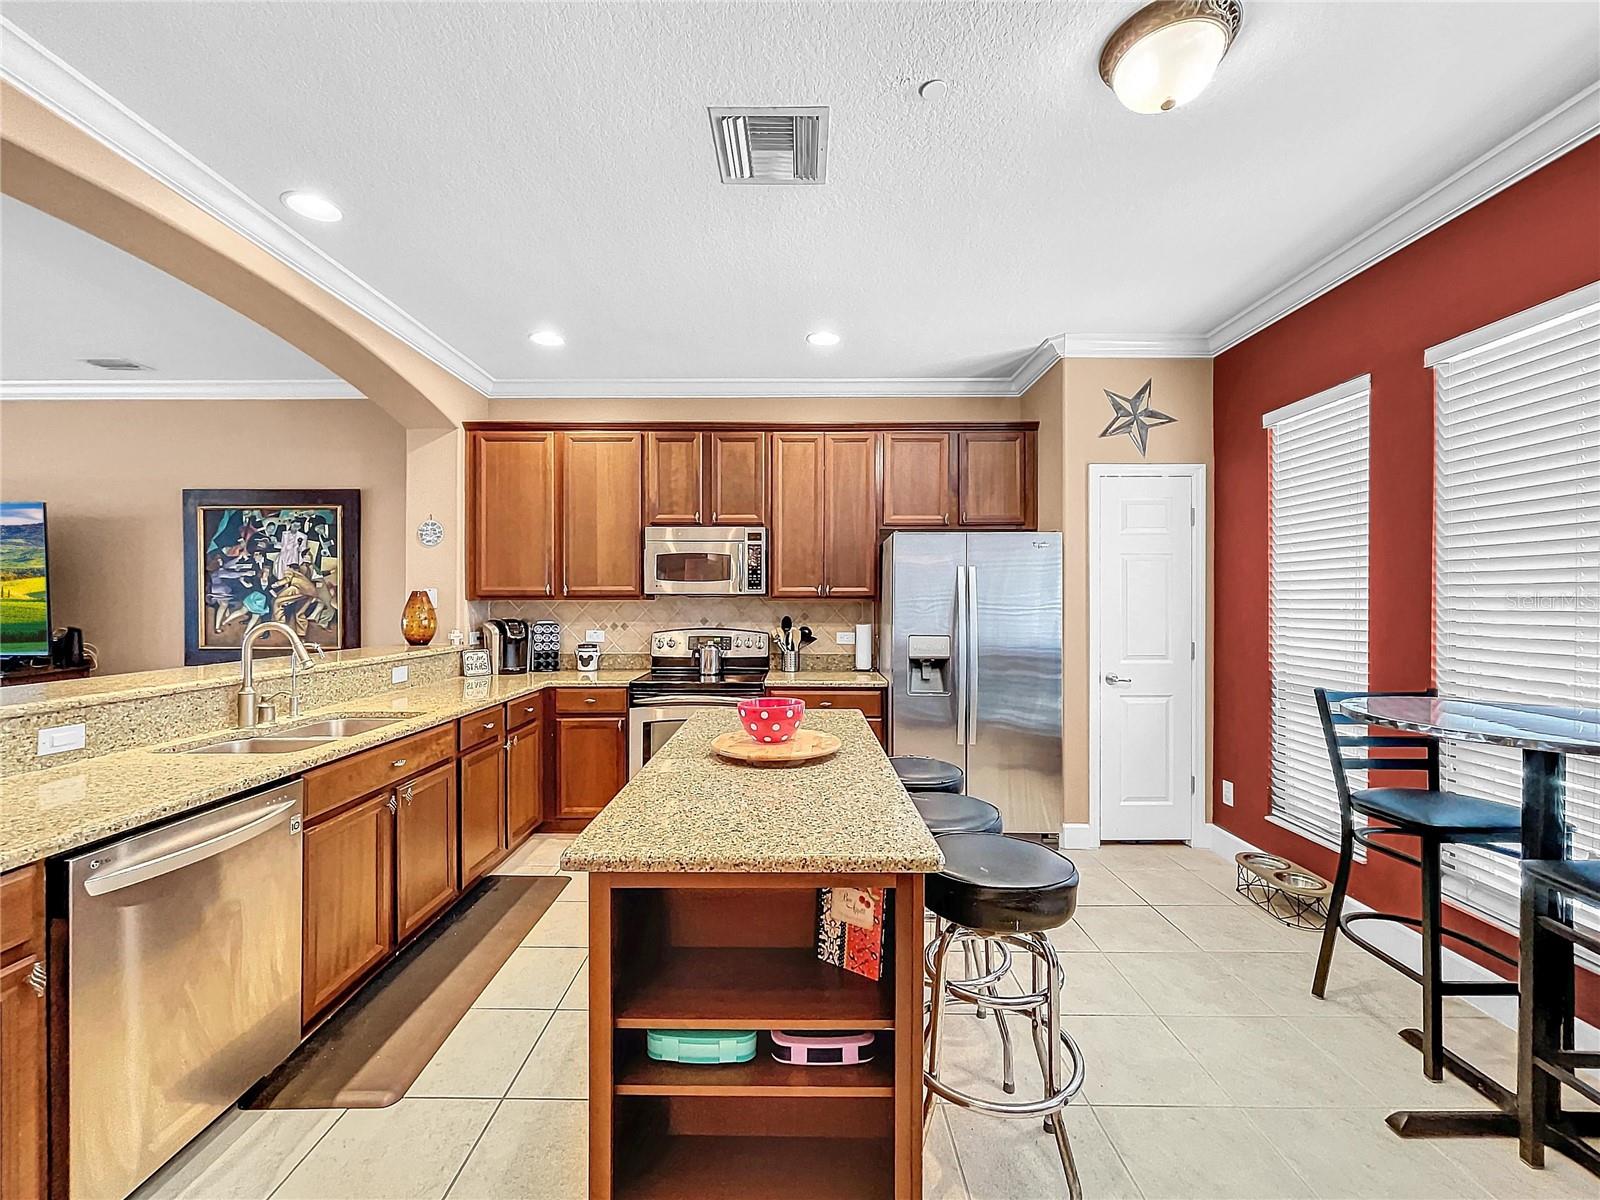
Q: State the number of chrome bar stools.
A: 3